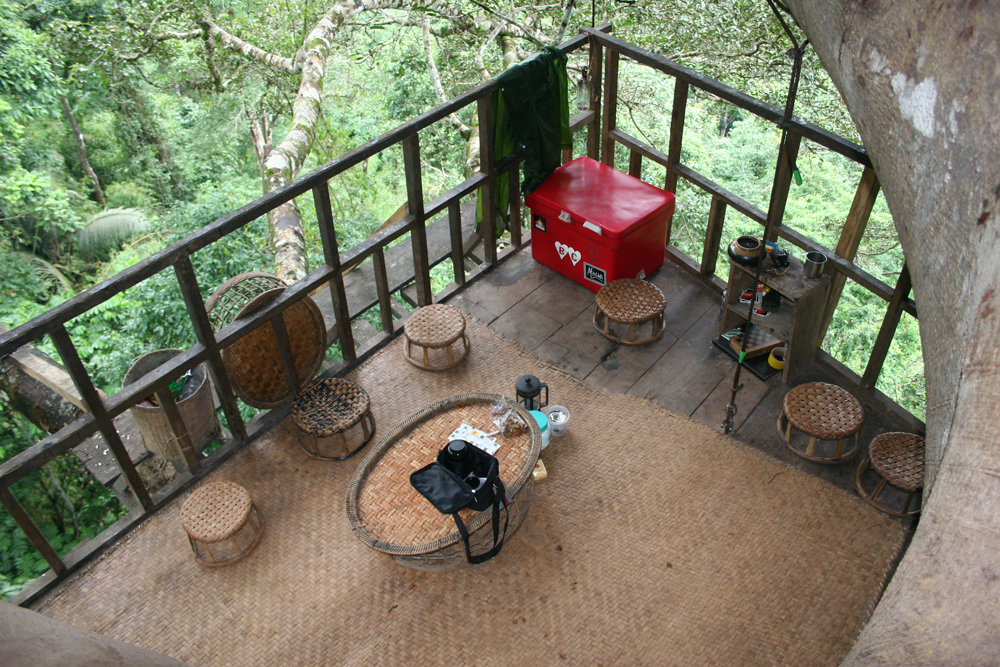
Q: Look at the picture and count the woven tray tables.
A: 2